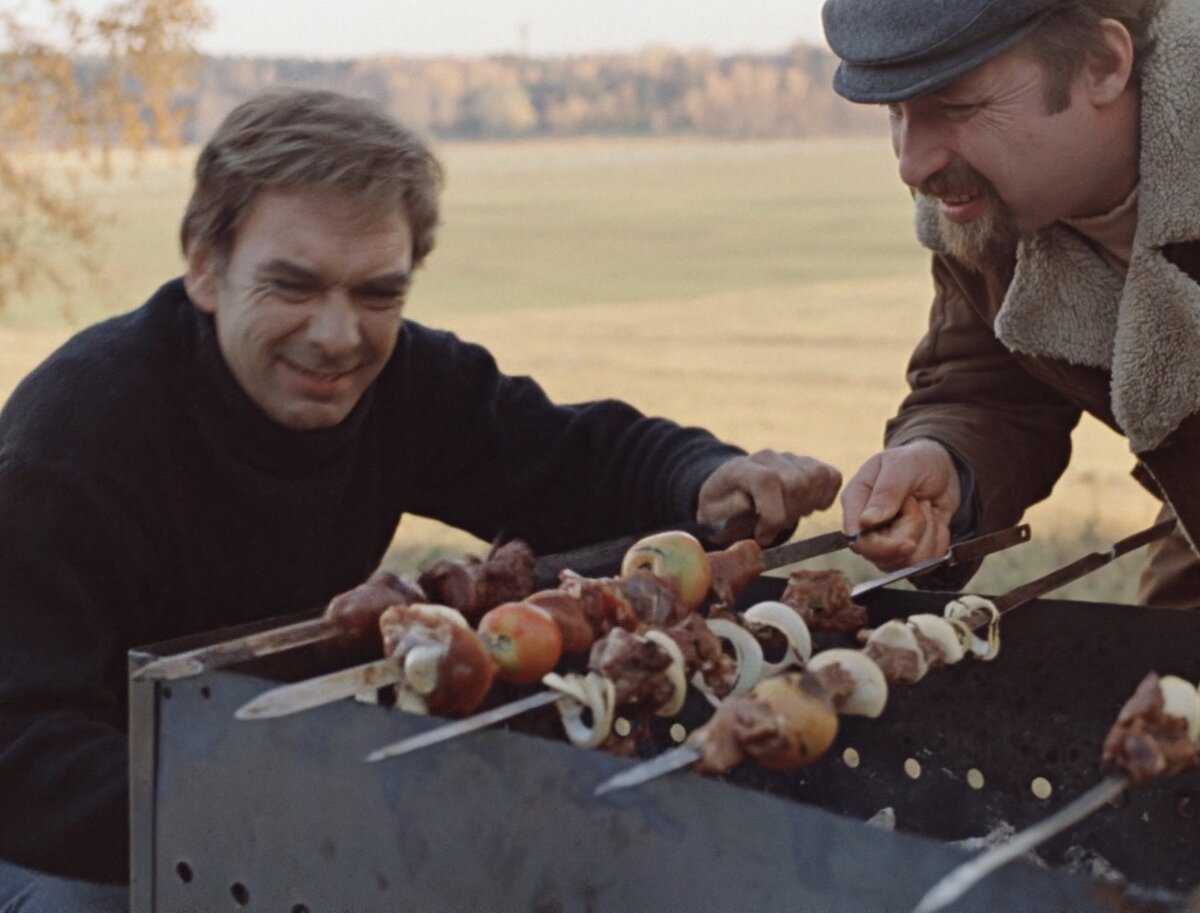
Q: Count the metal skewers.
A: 5